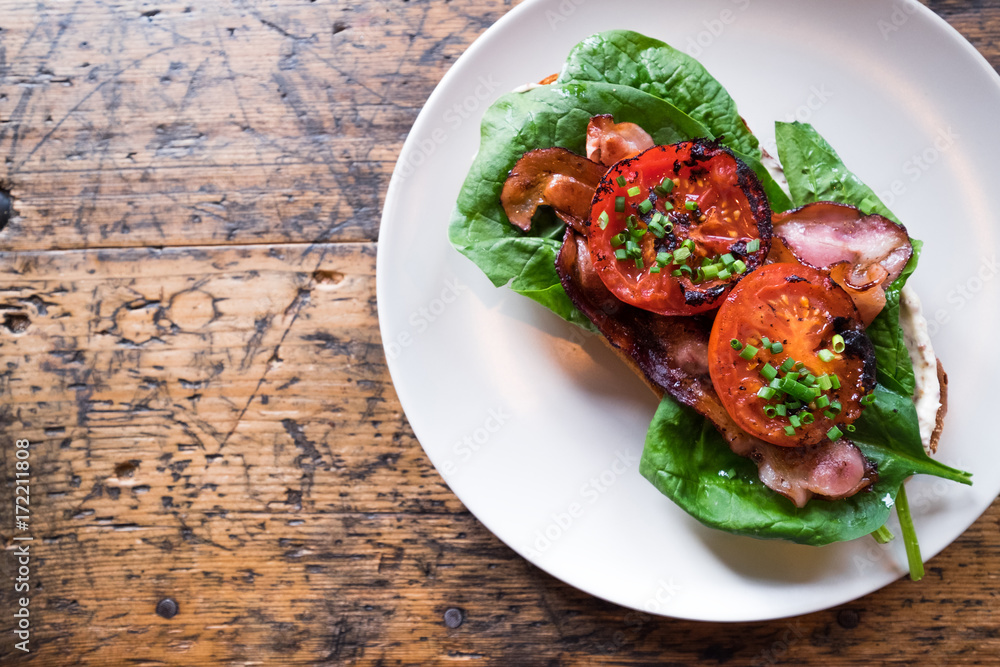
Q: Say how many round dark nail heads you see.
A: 3